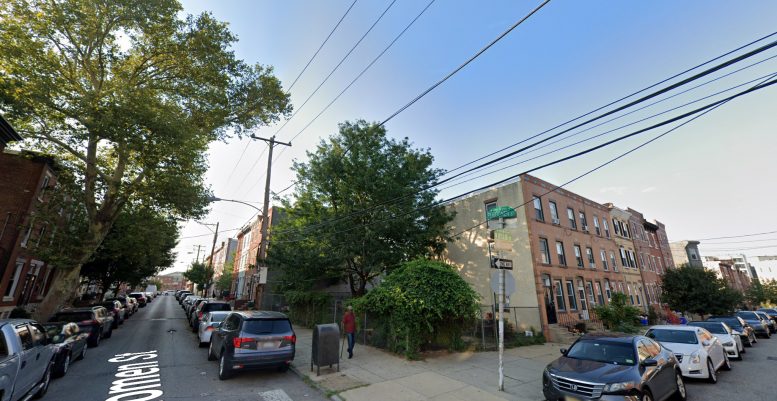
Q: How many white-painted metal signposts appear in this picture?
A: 1